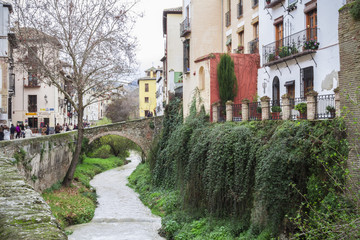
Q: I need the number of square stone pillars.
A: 7